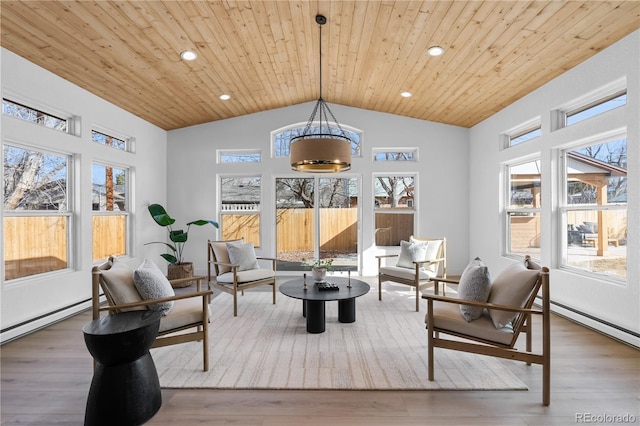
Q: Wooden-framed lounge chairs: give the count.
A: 4